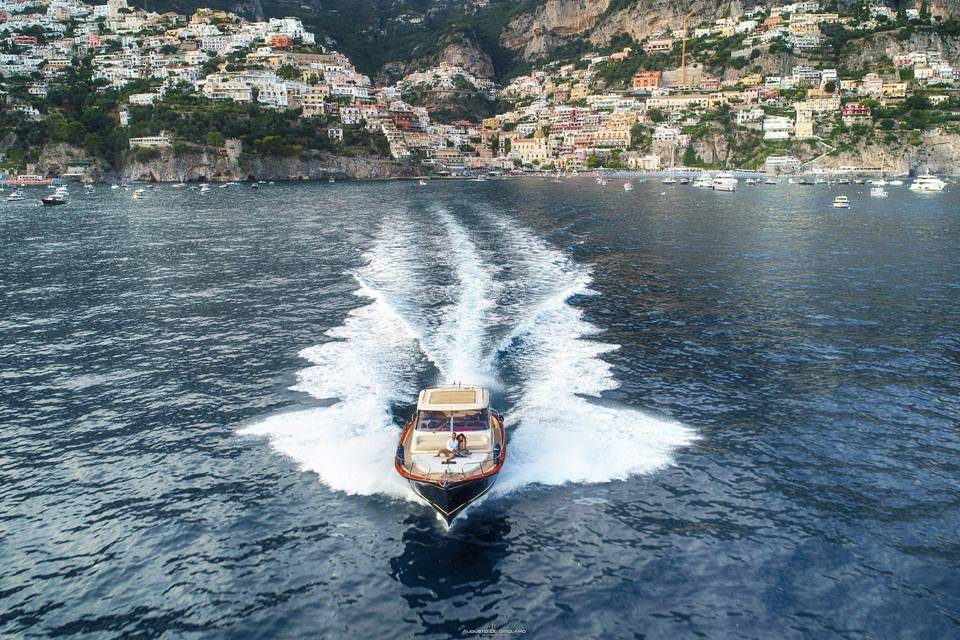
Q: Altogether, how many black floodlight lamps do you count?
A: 0